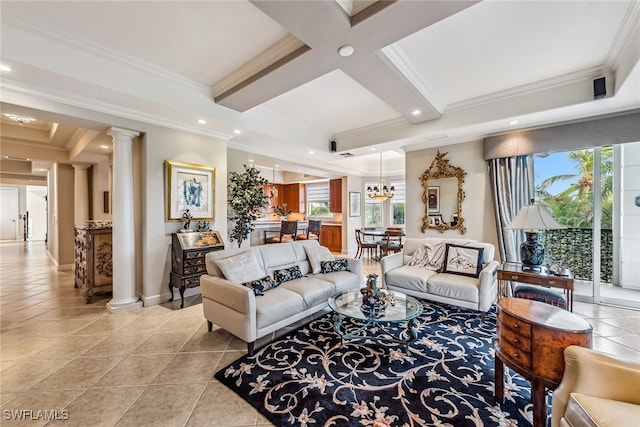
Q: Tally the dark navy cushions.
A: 3